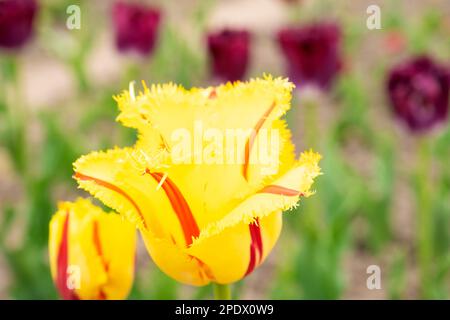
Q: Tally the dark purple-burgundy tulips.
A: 5